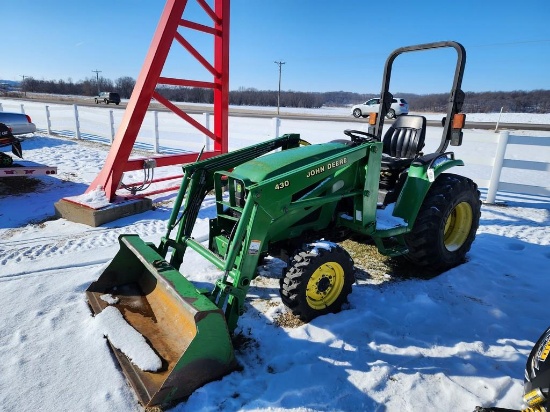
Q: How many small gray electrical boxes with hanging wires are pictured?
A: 1